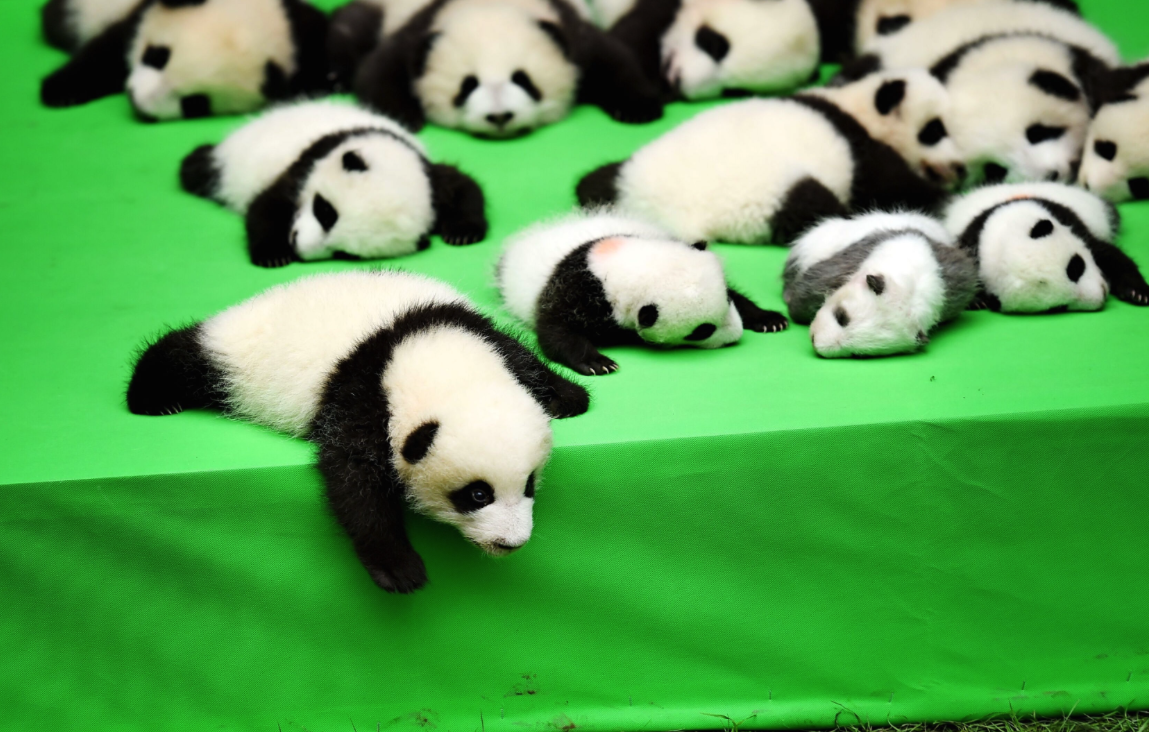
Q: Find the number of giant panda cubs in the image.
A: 12